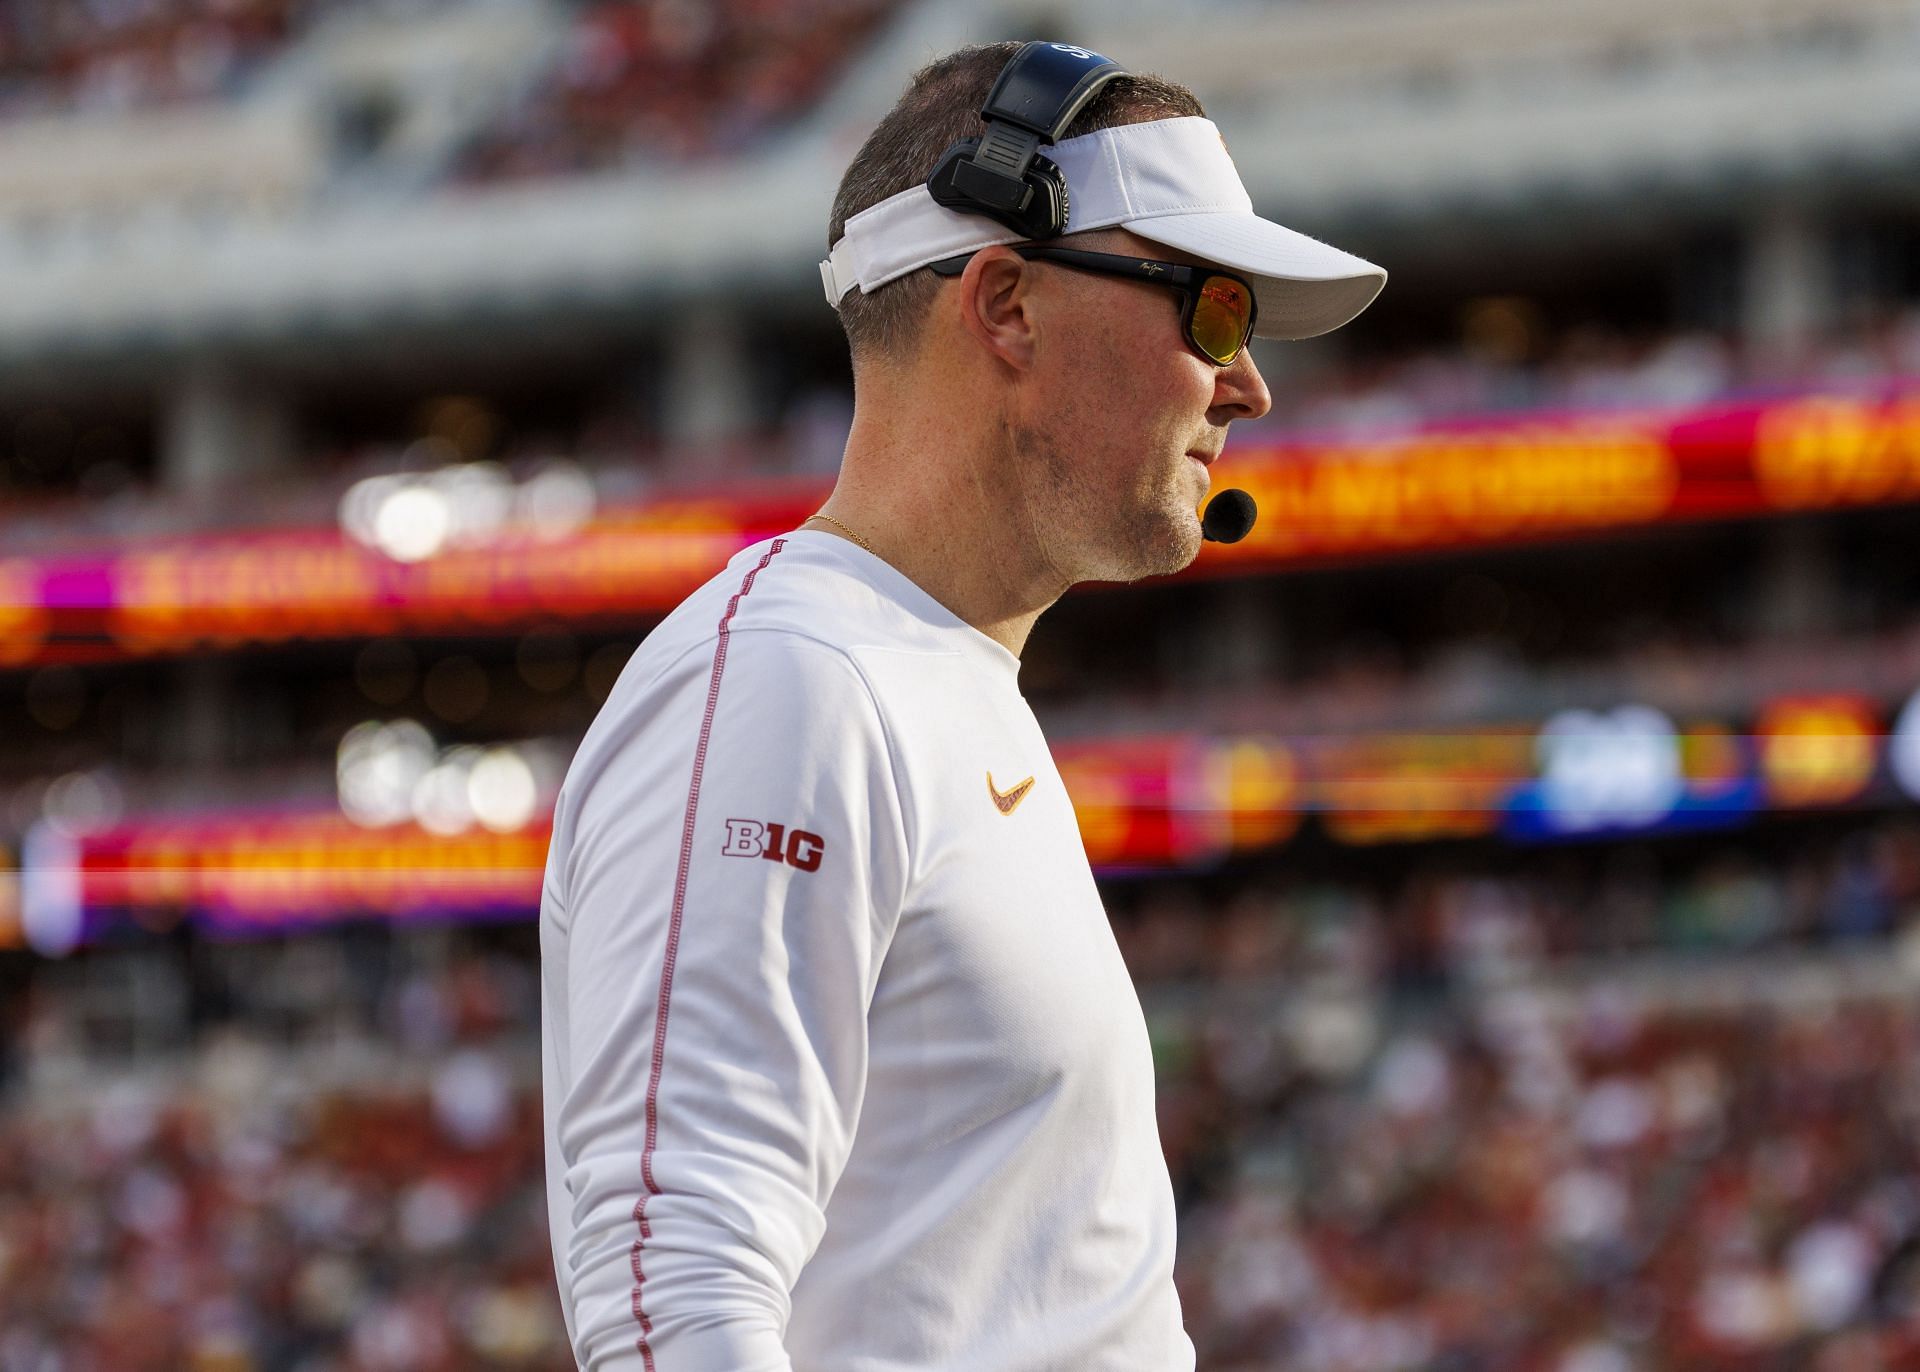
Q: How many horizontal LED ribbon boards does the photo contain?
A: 2